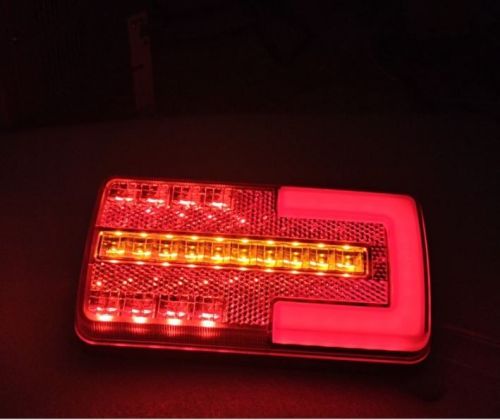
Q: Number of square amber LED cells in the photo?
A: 10